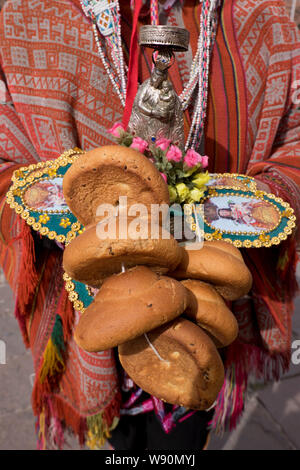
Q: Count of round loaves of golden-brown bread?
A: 6